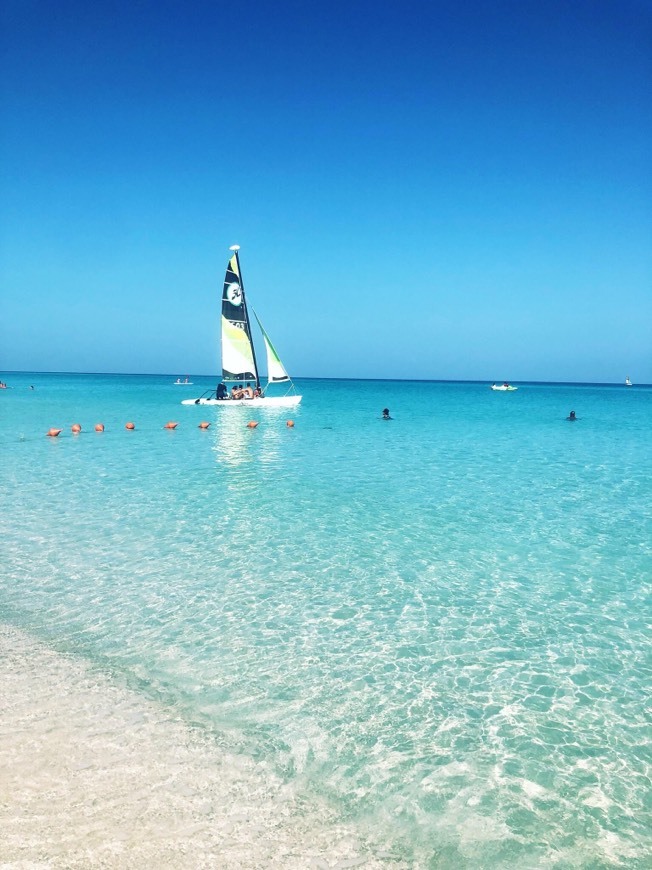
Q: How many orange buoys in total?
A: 8